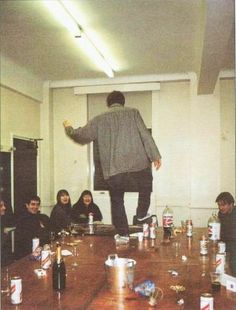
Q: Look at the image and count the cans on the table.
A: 11